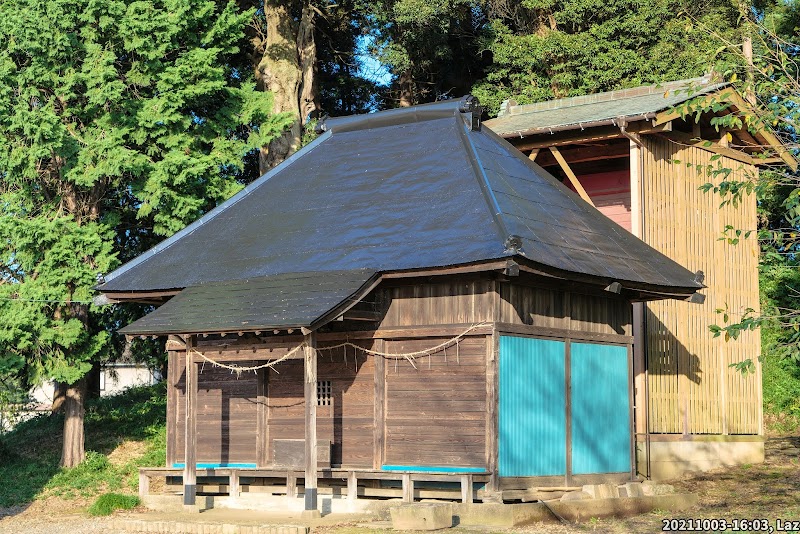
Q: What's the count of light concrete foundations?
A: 2